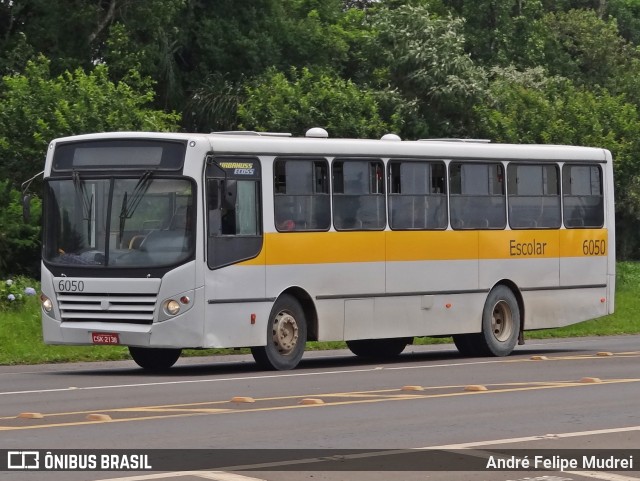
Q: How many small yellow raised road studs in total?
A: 9